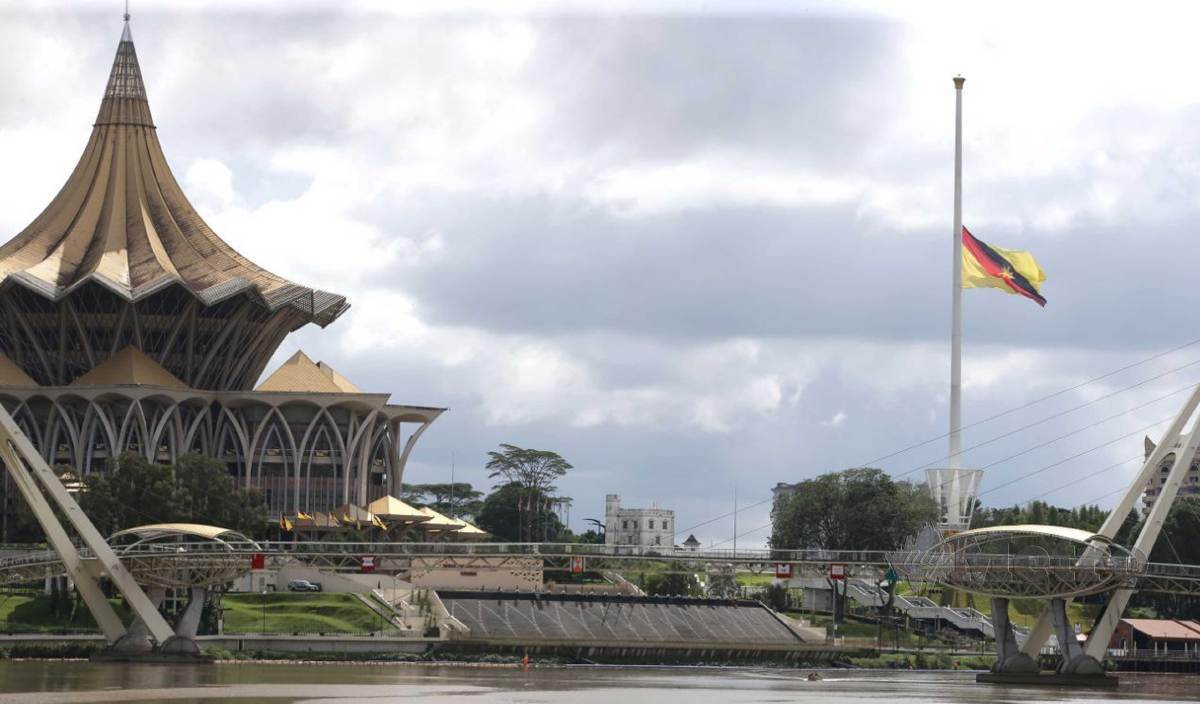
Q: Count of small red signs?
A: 5